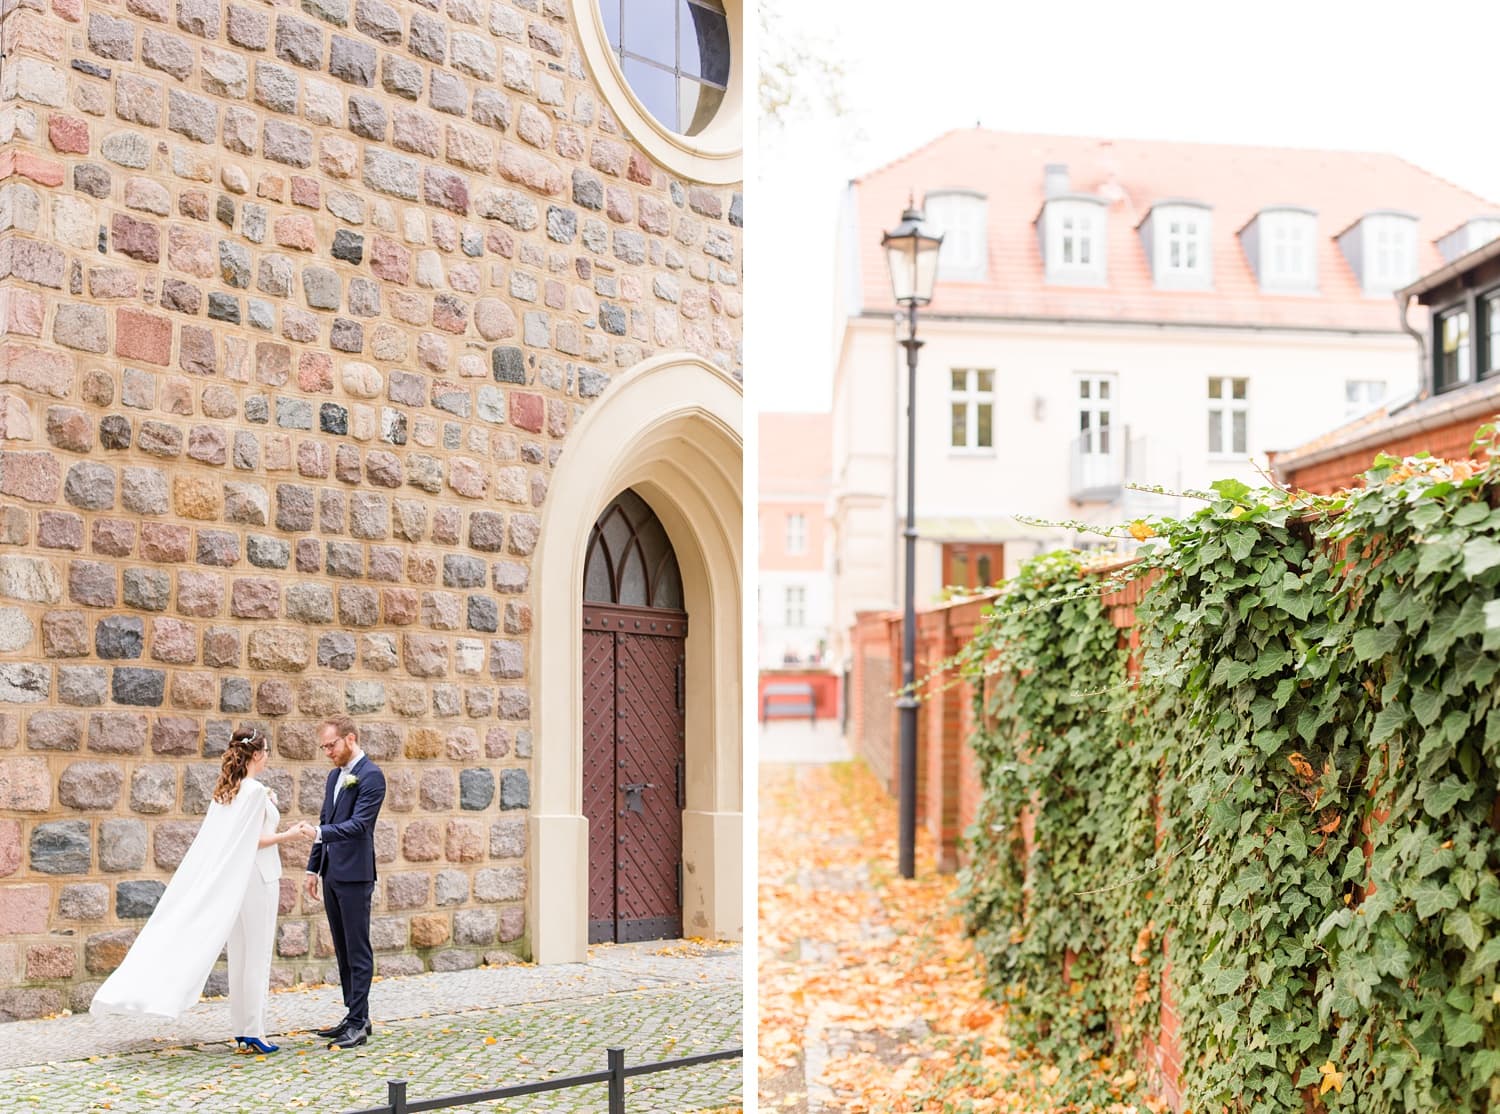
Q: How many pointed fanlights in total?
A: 1